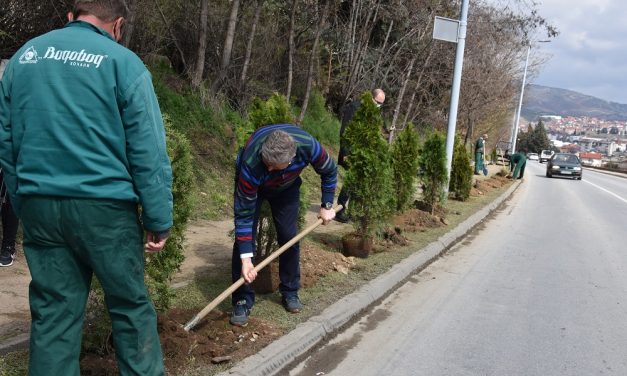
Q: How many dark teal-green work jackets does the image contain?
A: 3